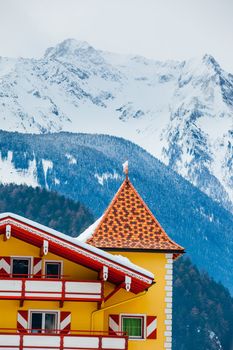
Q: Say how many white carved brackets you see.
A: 4